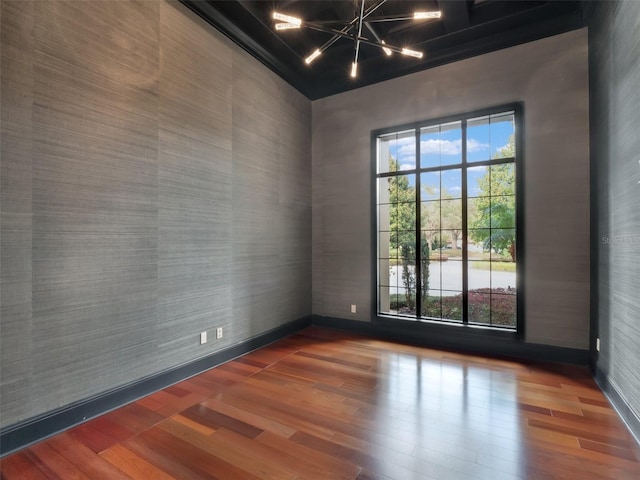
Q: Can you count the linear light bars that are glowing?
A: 7